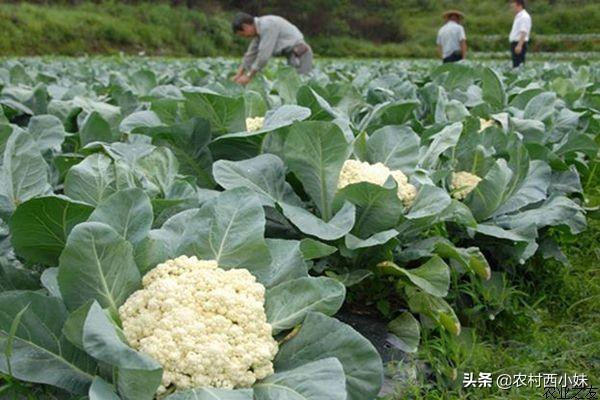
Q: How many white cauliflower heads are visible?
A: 5